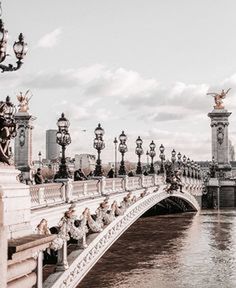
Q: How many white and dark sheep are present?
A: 0